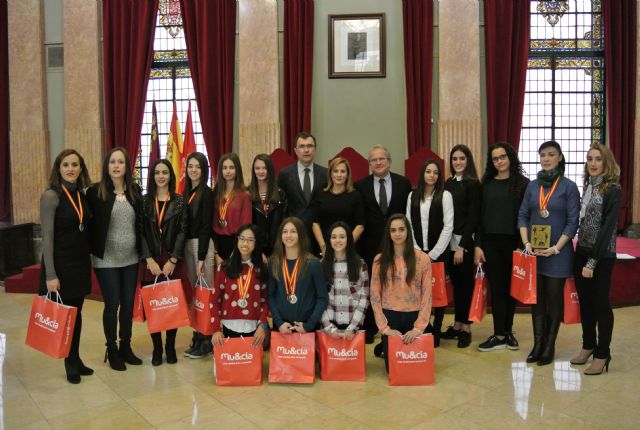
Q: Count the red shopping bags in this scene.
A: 12